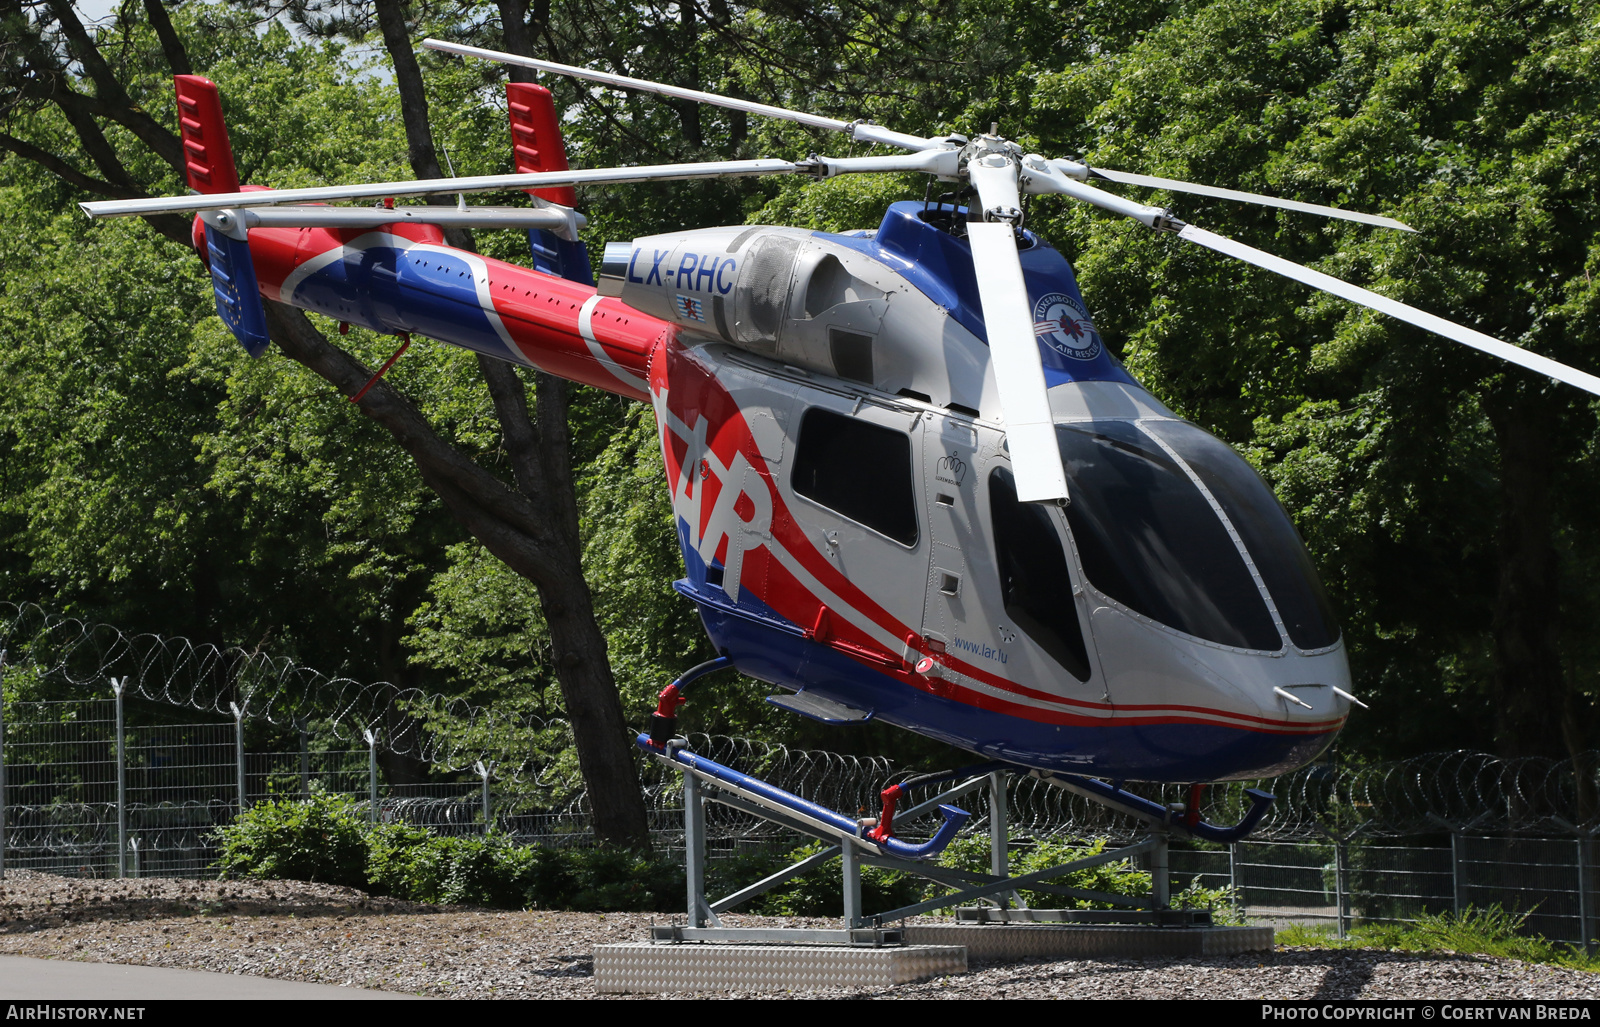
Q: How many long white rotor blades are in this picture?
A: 5